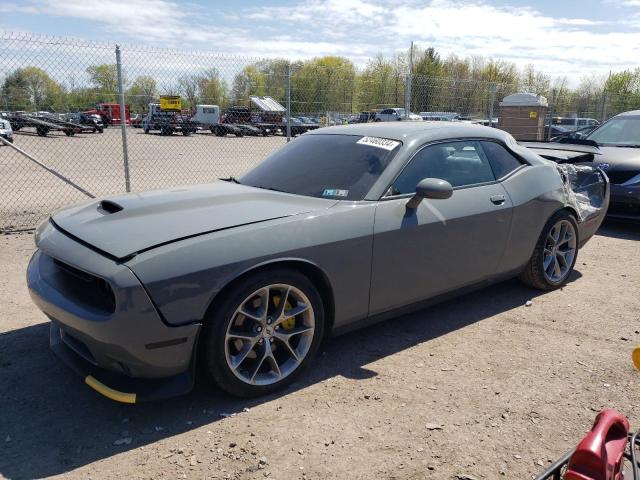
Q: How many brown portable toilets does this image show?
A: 1